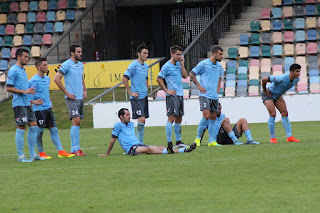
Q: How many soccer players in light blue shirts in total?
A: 9